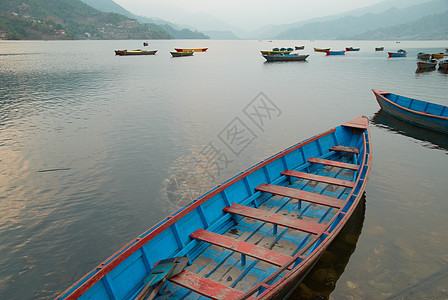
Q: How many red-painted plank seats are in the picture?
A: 7